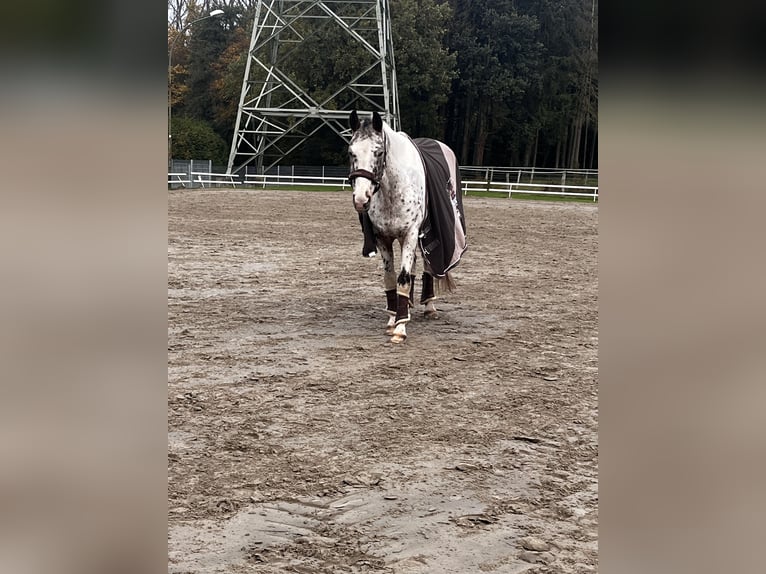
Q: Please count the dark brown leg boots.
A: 4